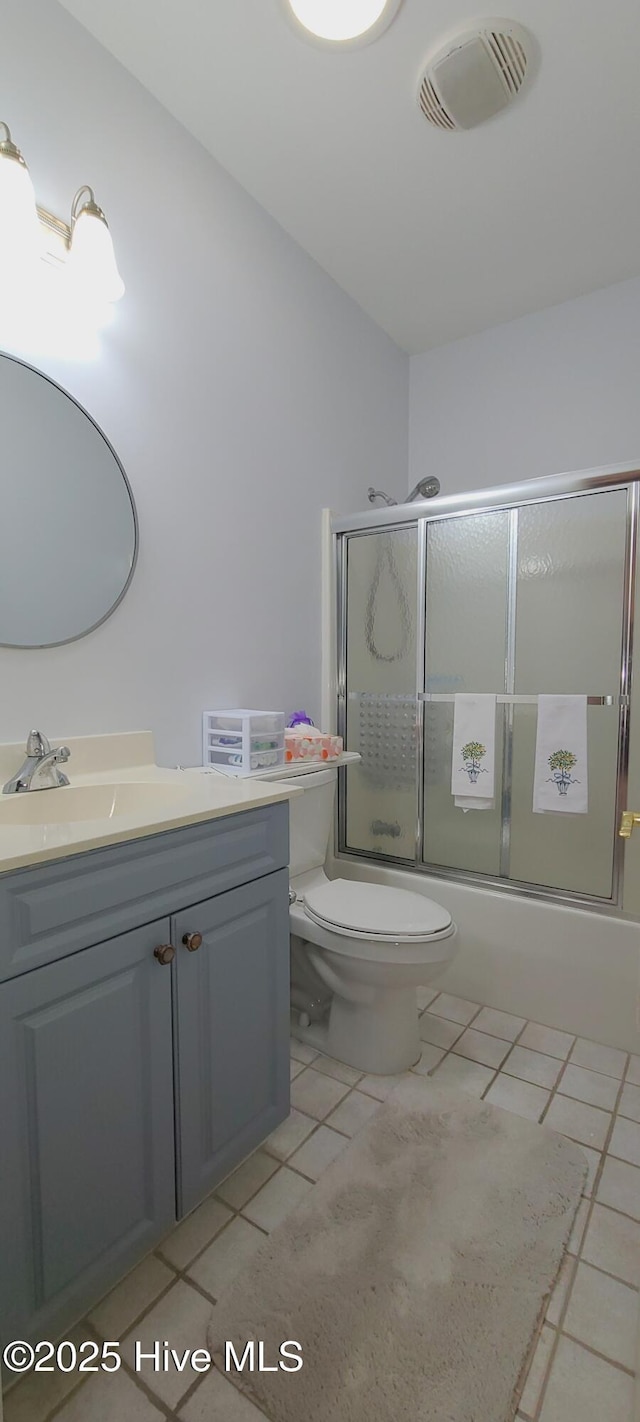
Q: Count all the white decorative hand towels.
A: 2